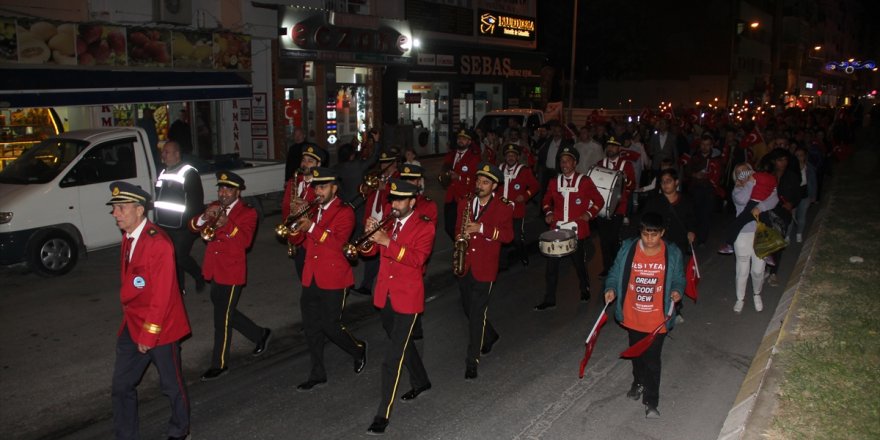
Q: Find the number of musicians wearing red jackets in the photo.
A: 12